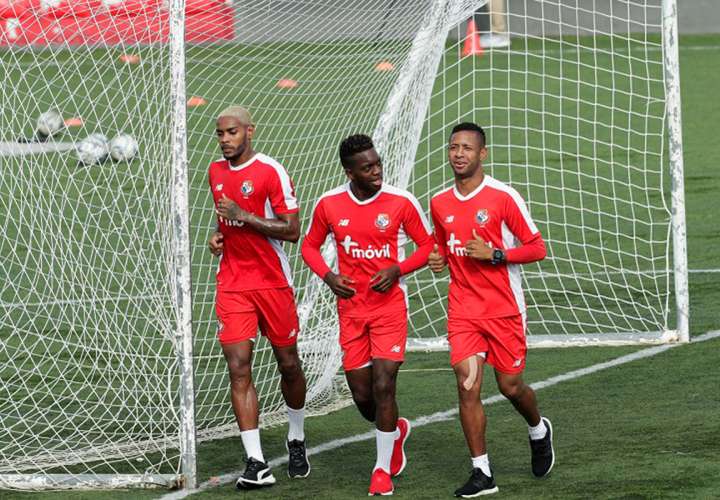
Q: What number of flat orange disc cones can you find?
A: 5